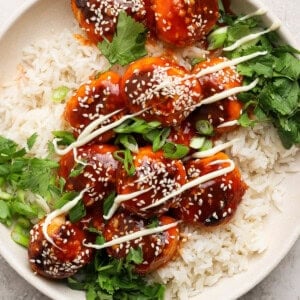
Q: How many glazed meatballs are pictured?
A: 10